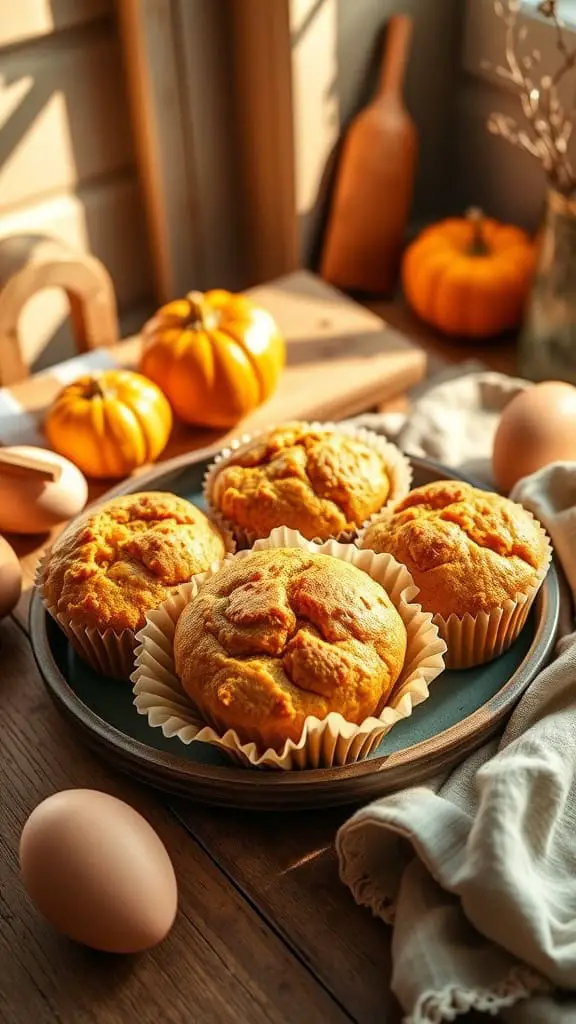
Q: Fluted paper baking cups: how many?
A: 4